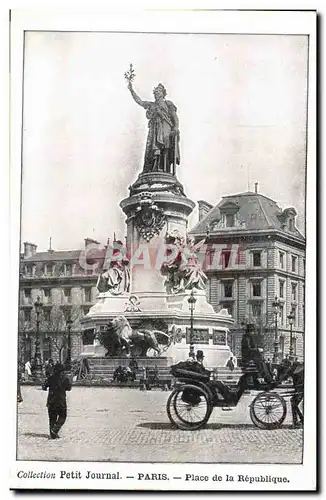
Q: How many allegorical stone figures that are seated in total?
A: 2